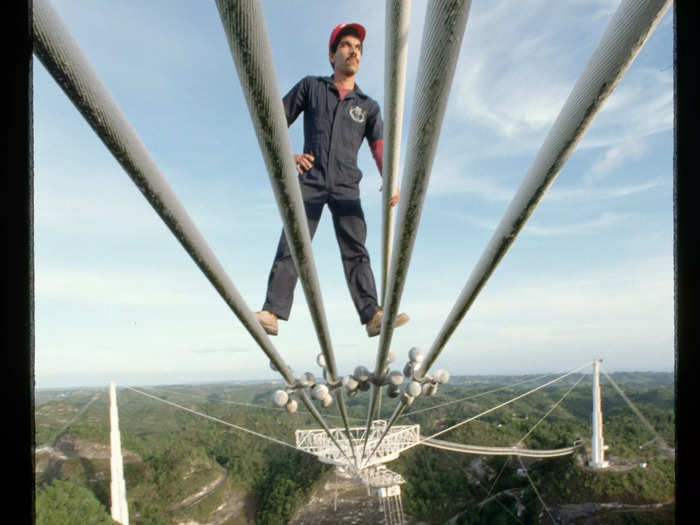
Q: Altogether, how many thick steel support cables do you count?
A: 5